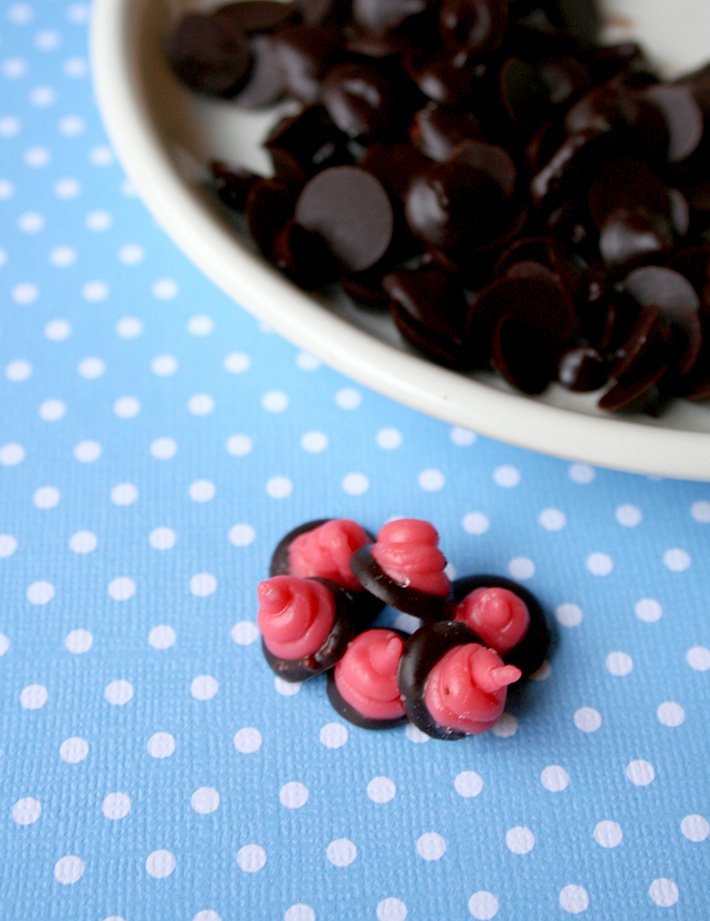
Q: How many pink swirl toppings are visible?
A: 6